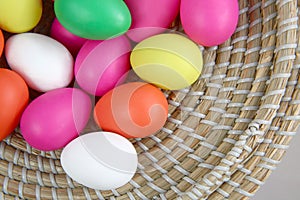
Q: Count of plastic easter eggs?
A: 13